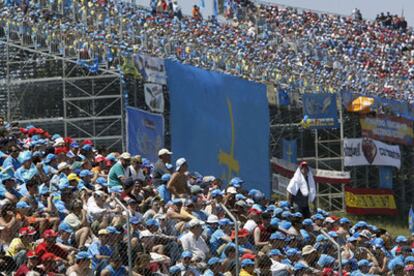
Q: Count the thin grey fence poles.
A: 3